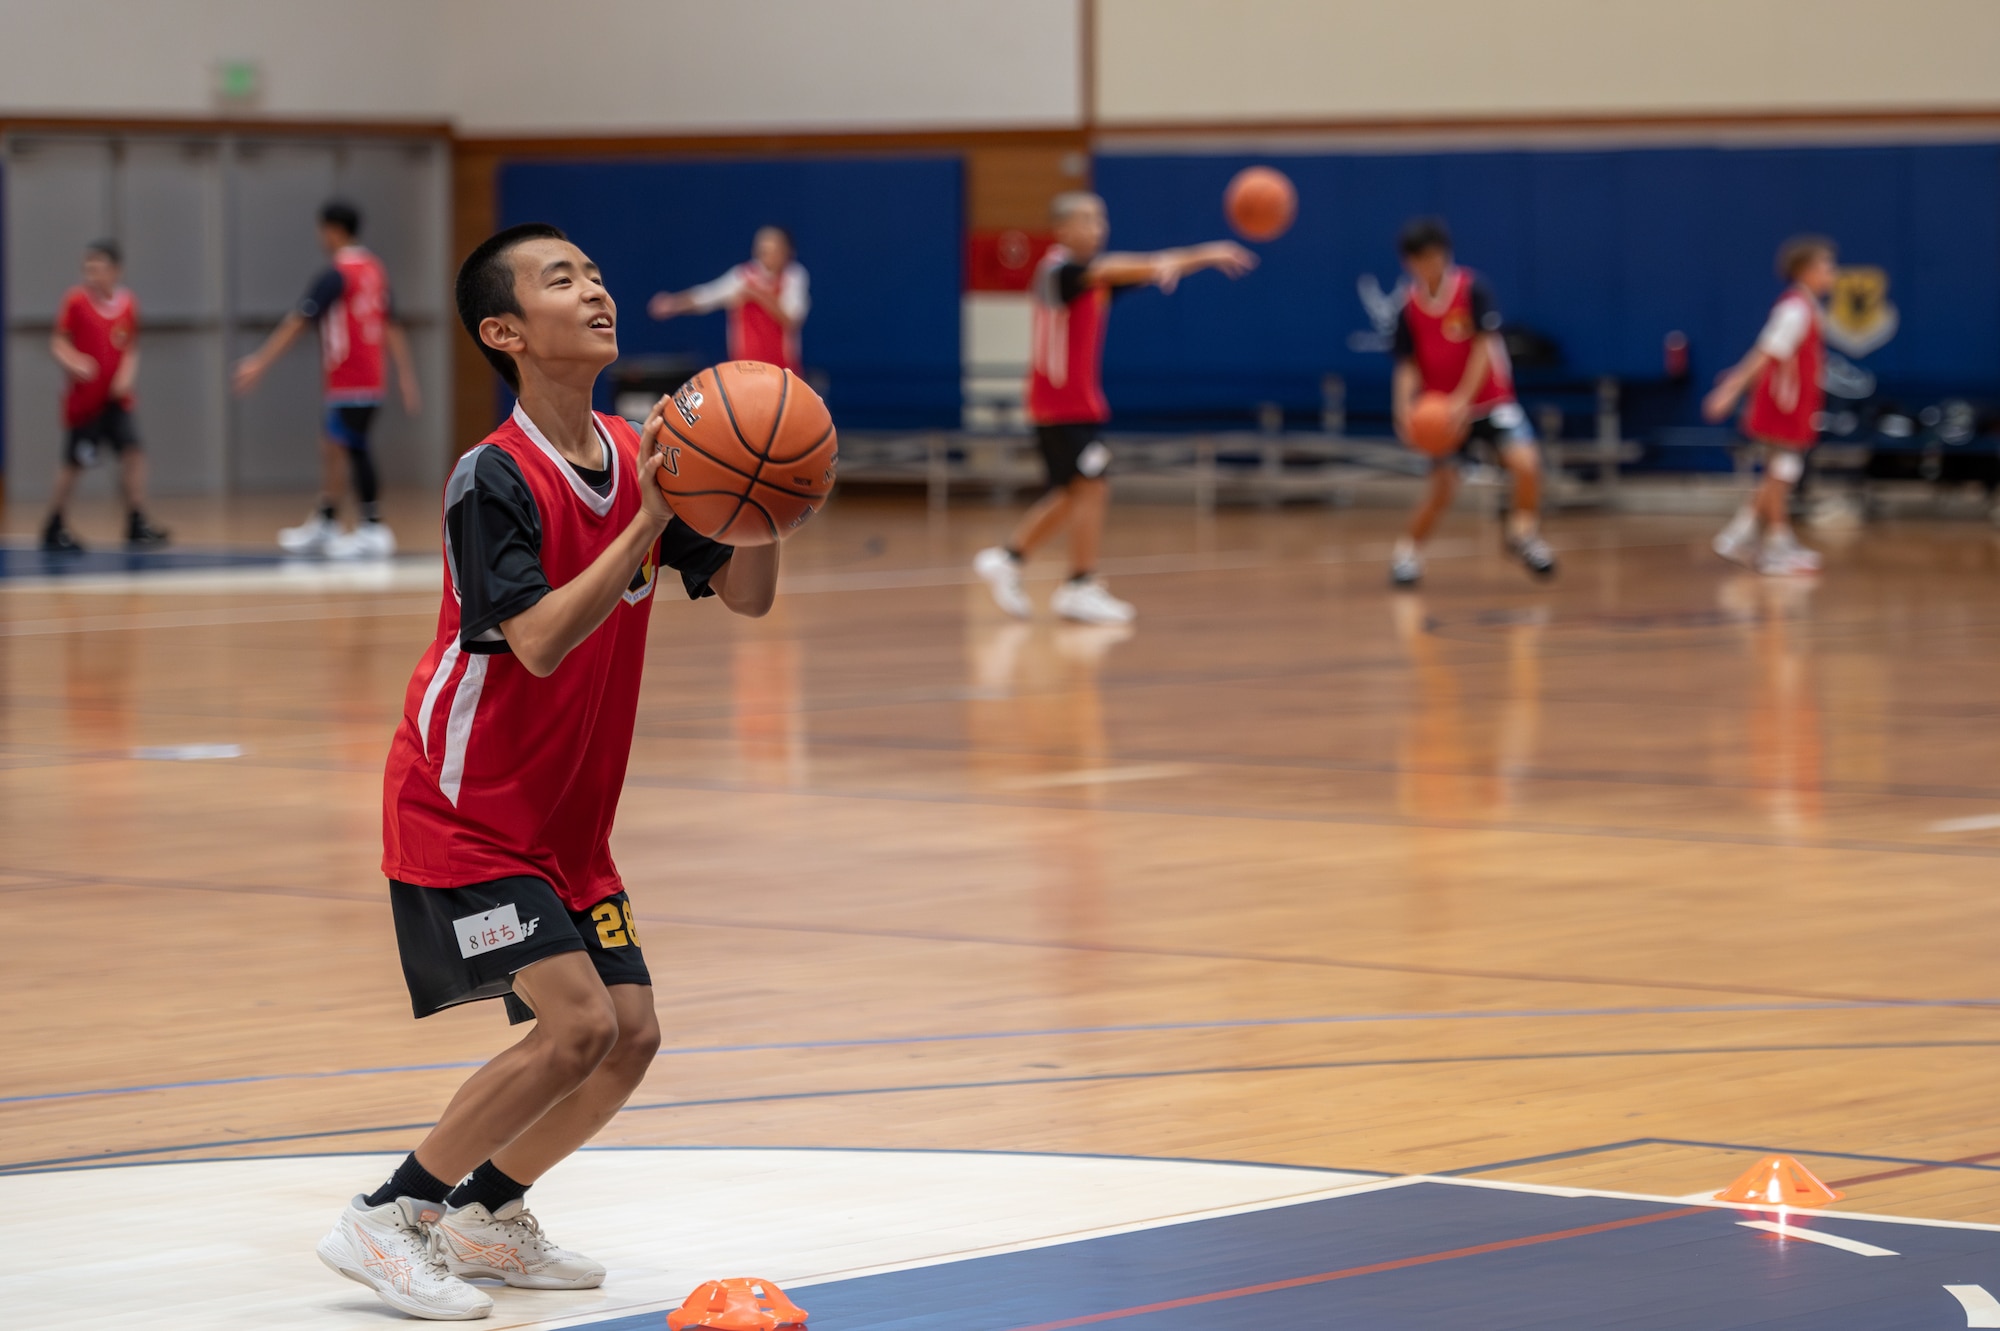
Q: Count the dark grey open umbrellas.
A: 0